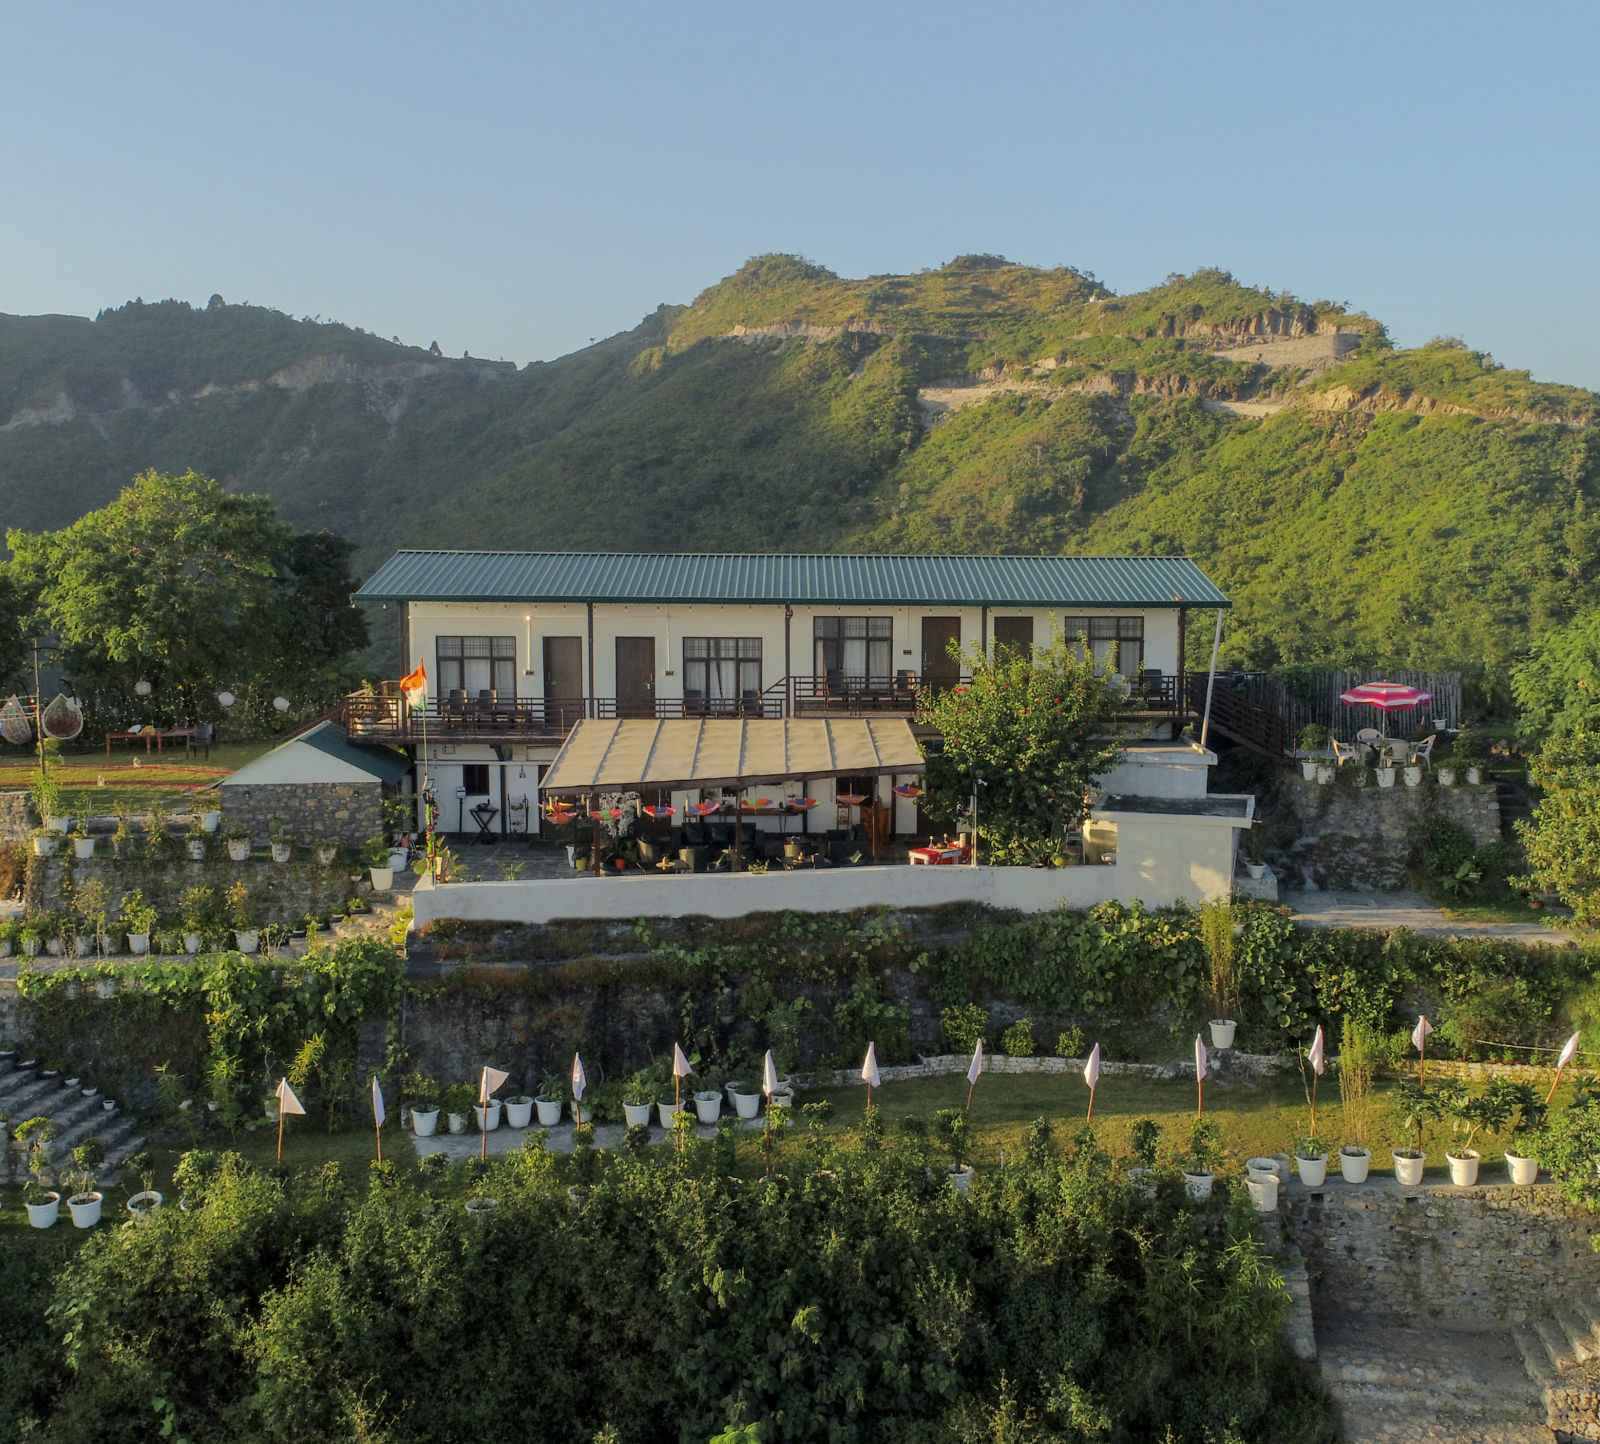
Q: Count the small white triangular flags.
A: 13